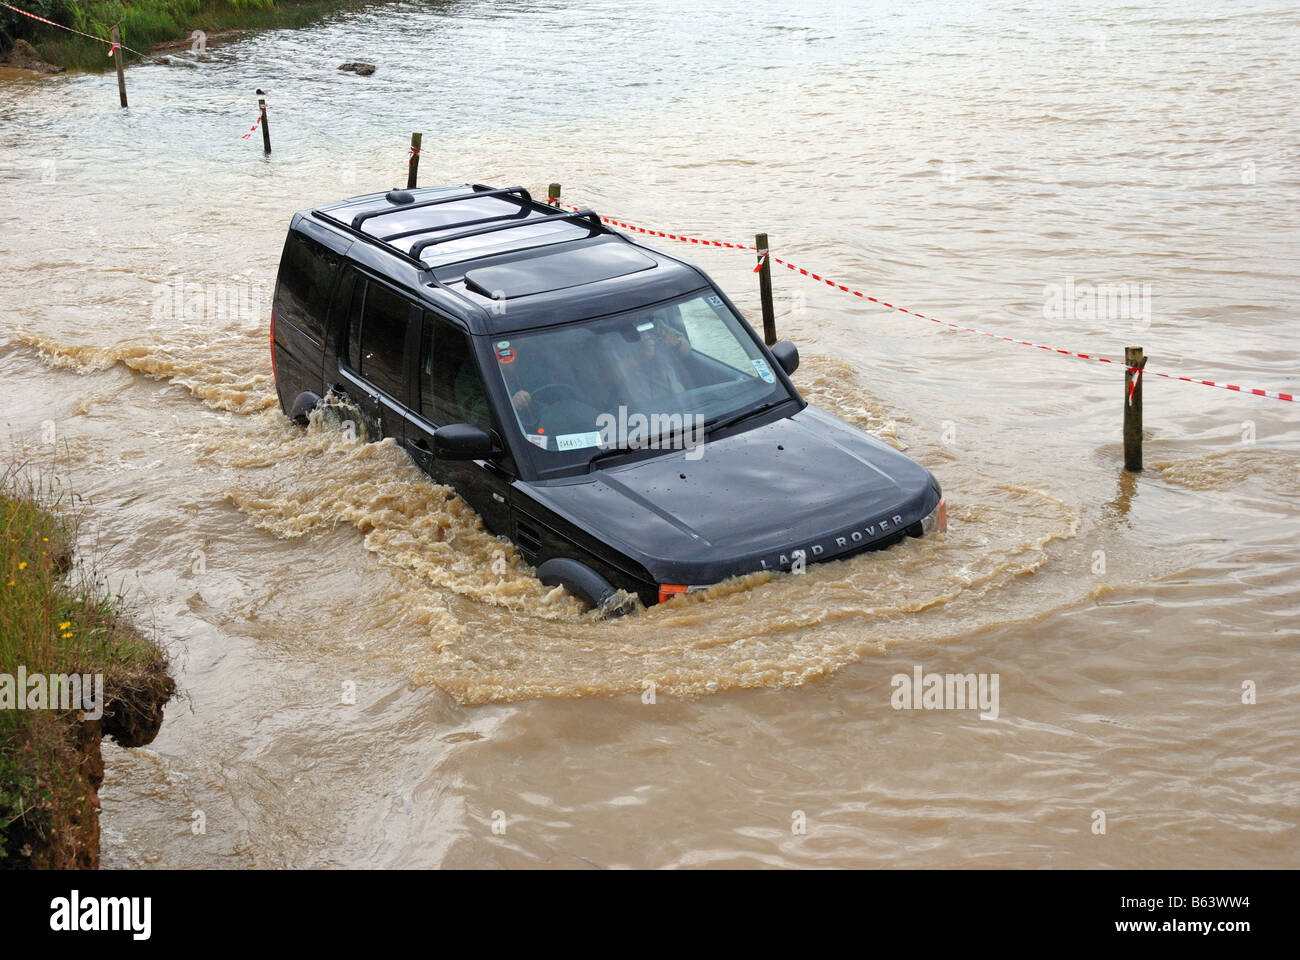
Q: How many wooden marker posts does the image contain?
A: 6